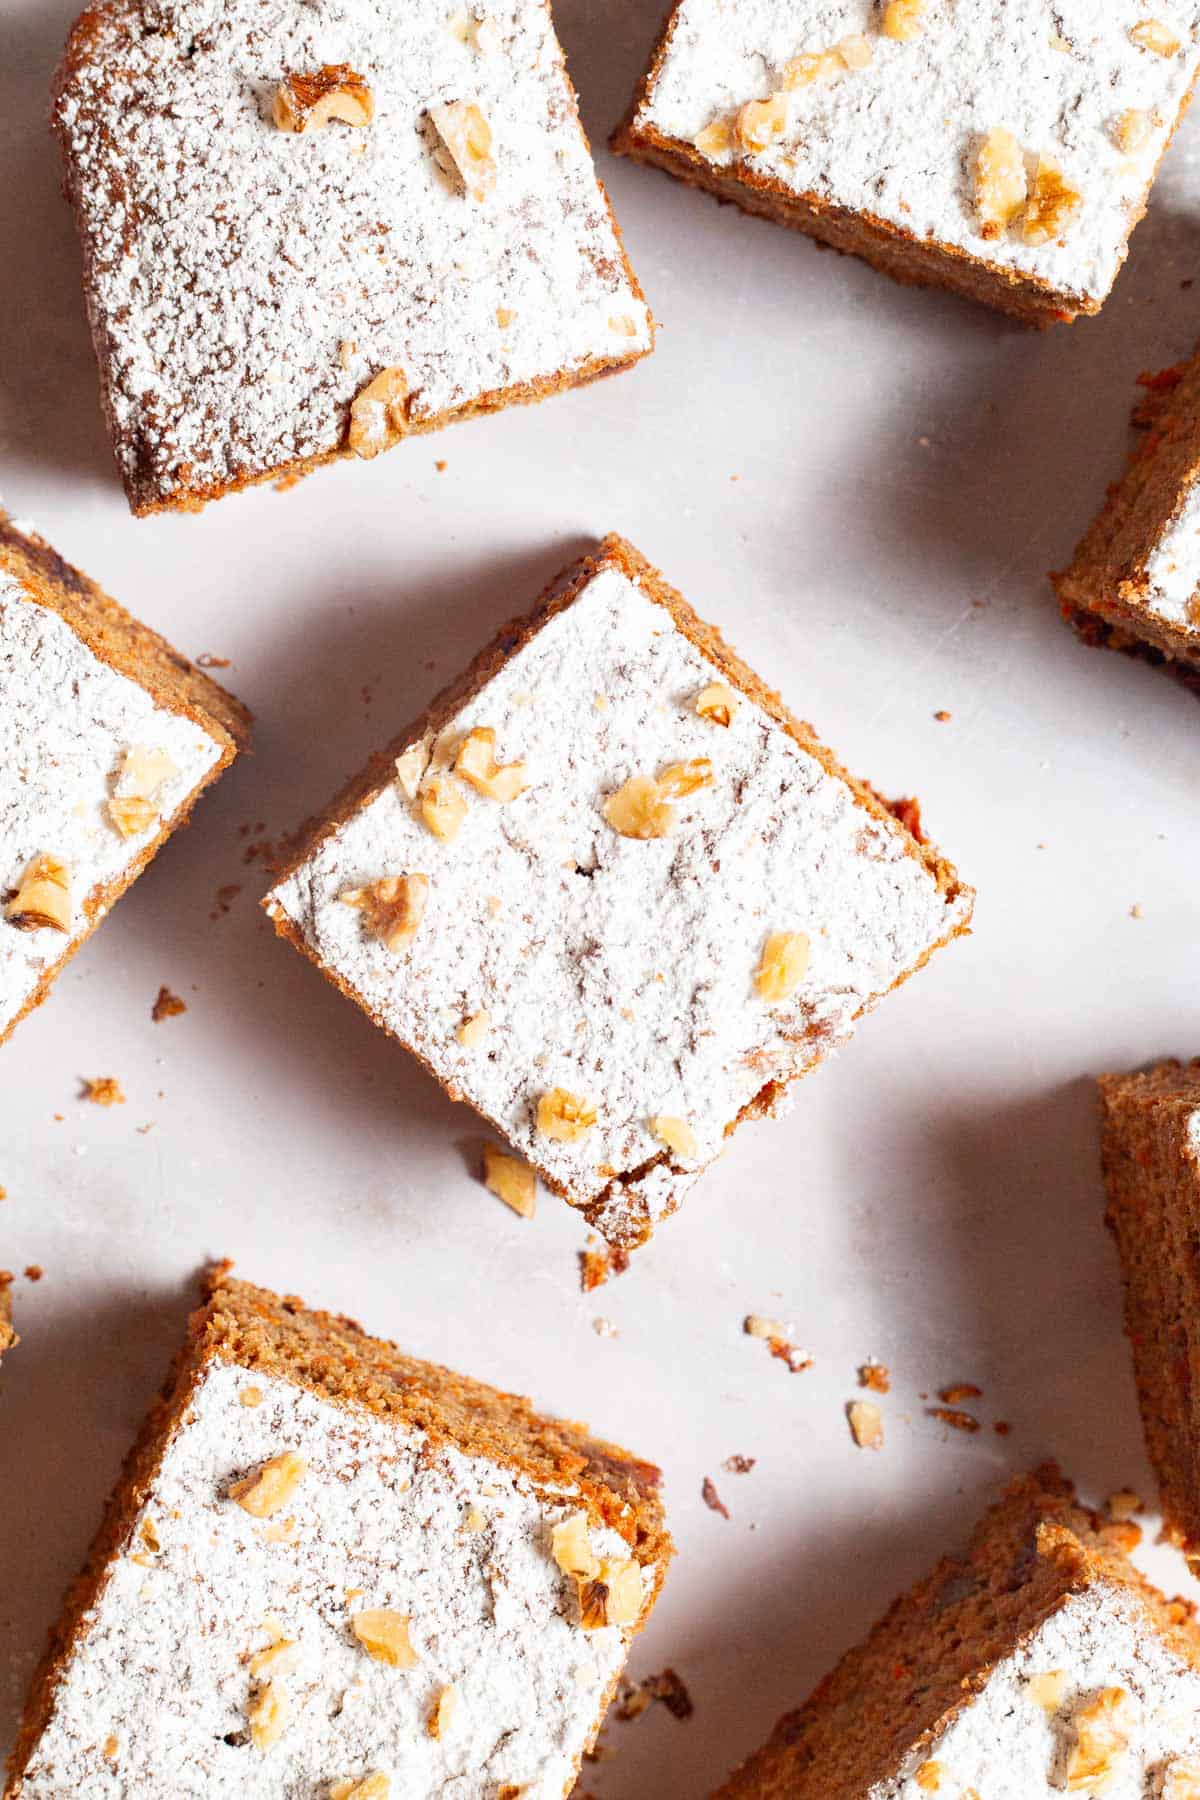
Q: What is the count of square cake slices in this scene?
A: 8